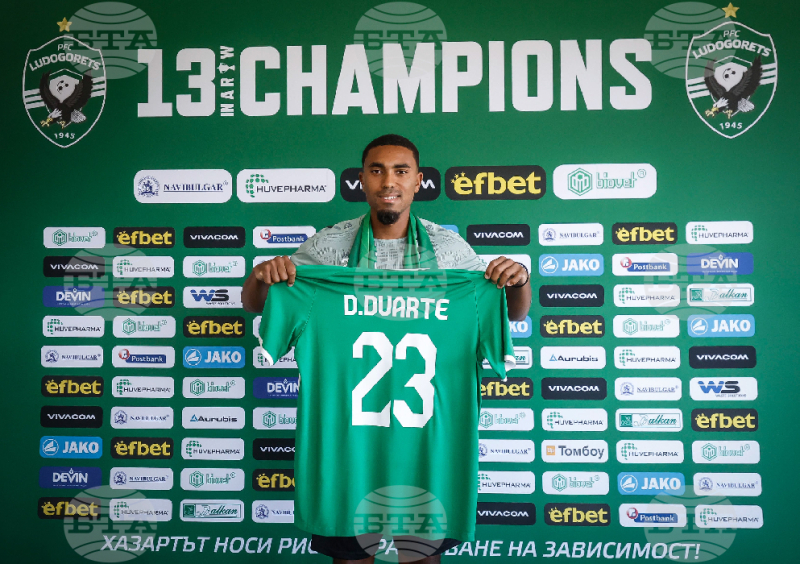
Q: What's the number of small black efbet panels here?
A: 12